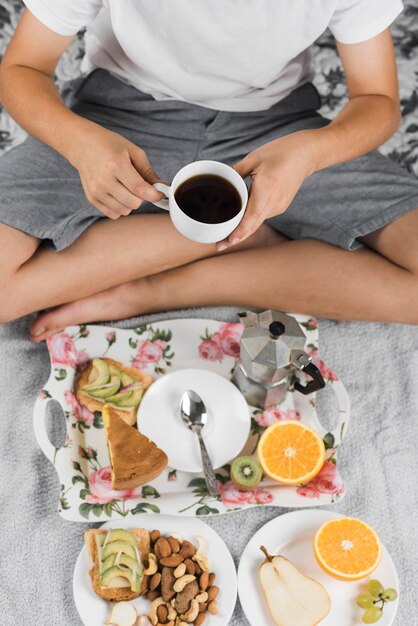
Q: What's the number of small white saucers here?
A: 1